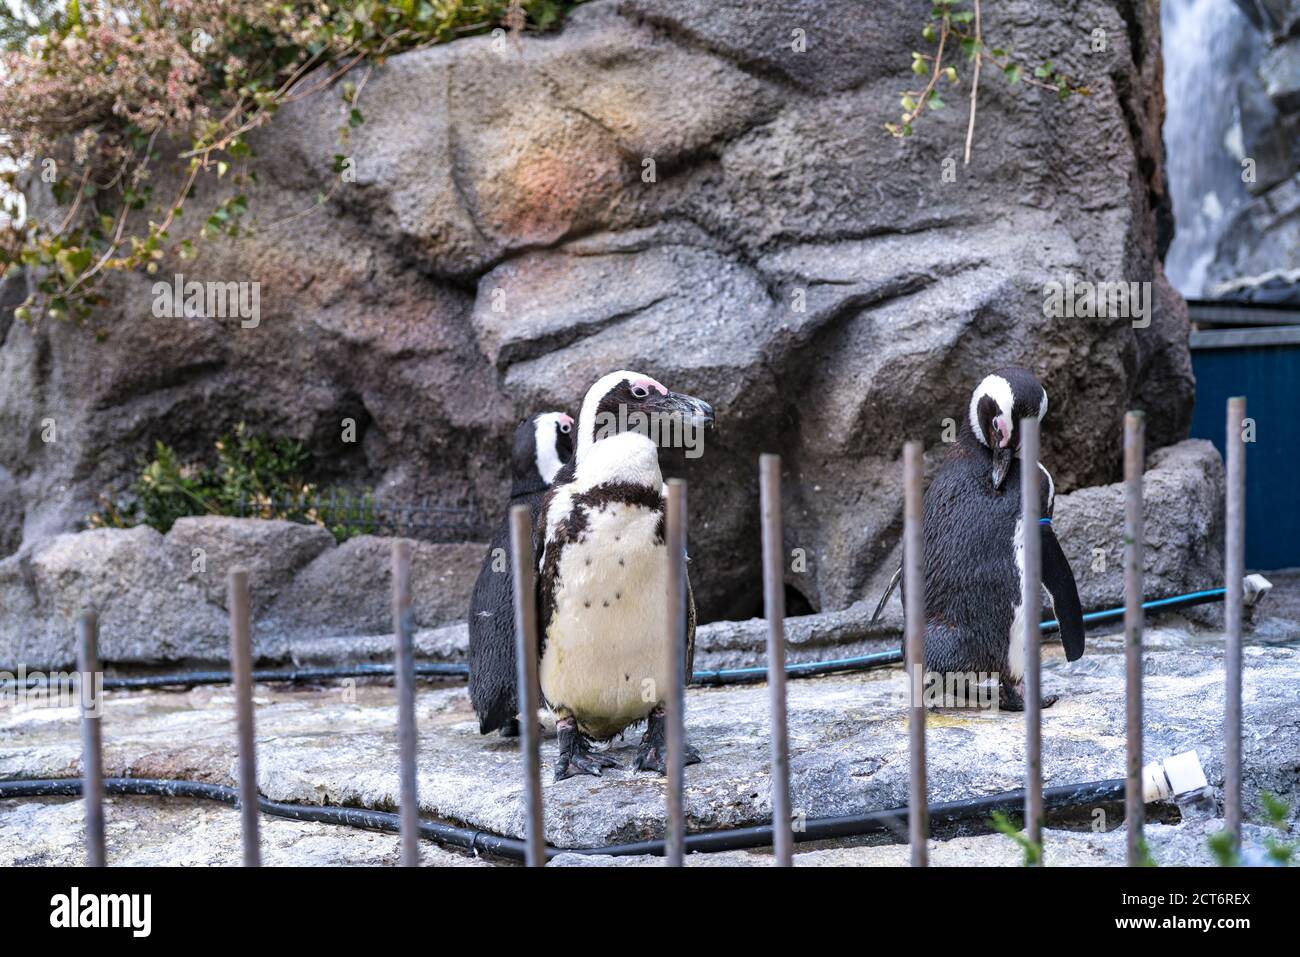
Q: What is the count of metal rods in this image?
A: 10